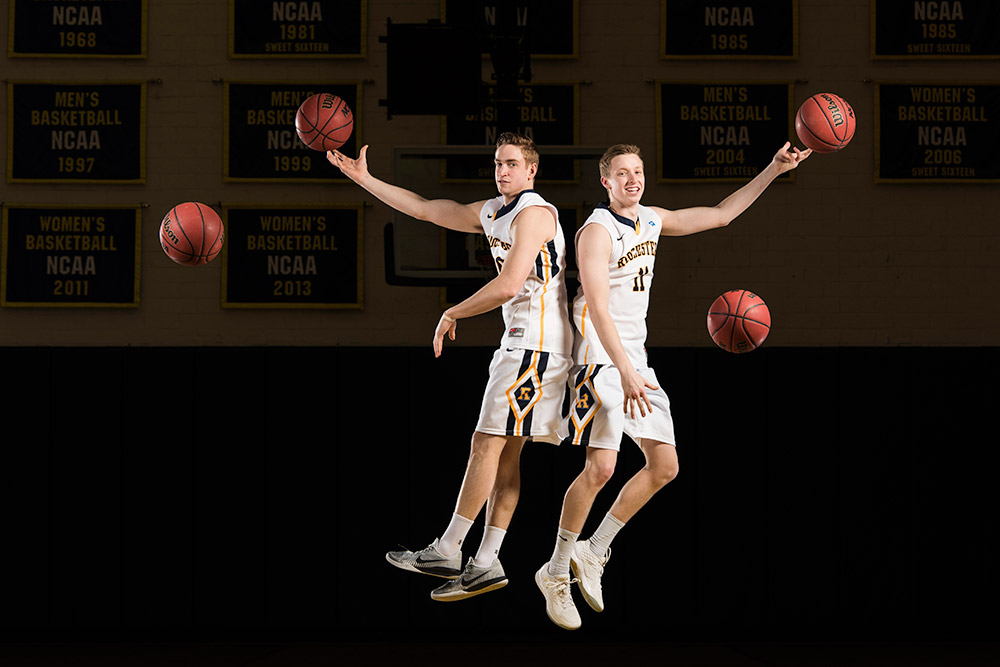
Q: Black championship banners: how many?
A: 13